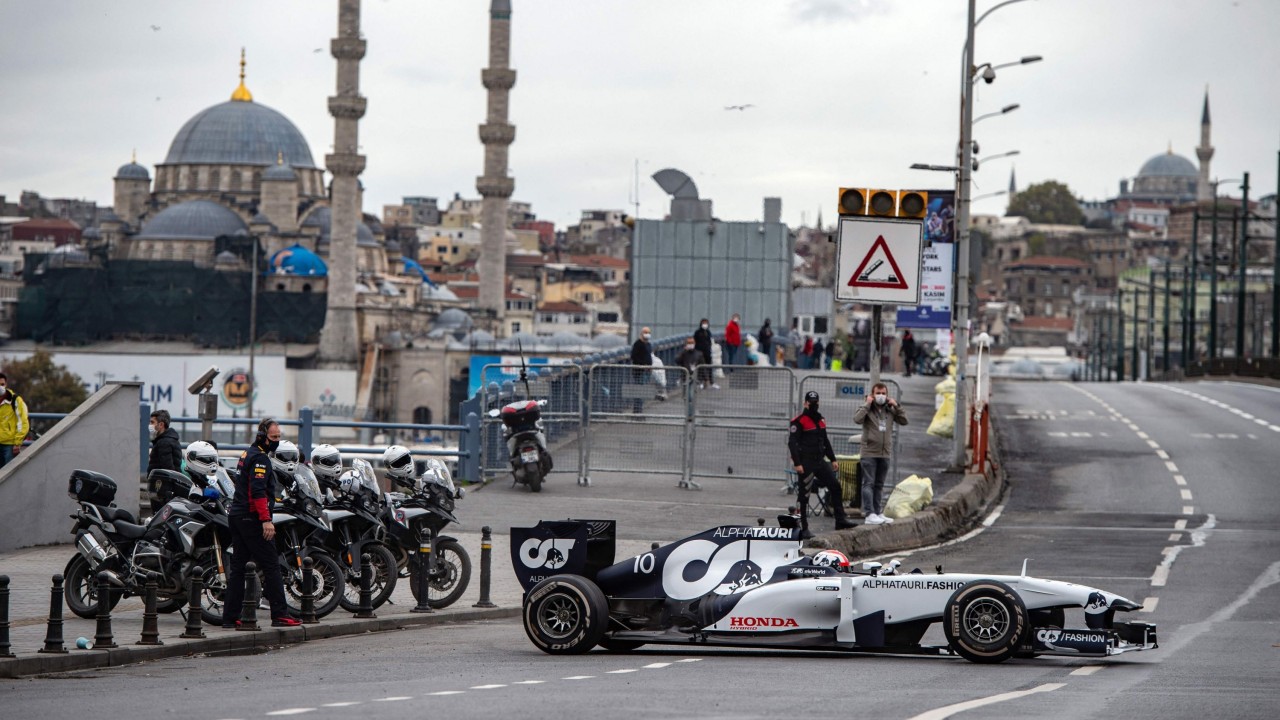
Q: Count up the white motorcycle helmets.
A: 4